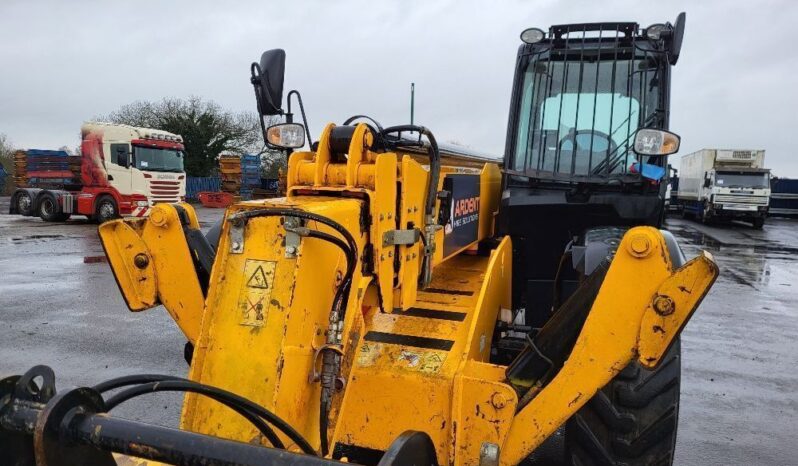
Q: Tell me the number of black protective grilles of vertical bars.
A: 1